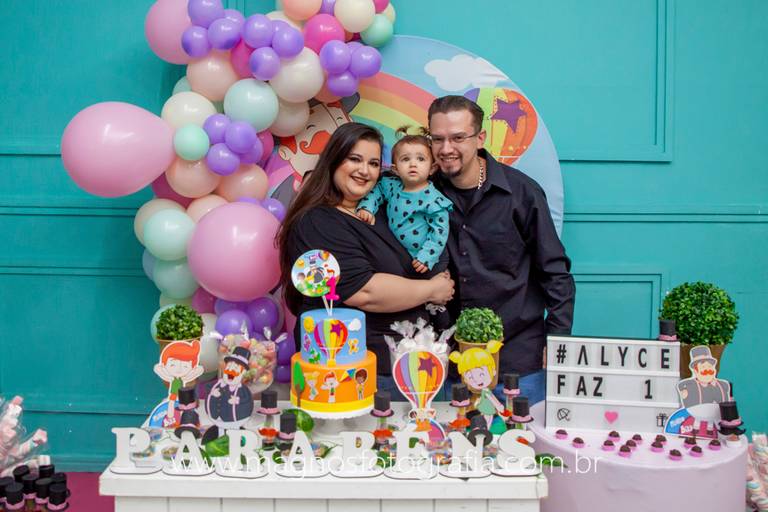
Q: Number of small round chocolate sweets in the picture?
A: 13